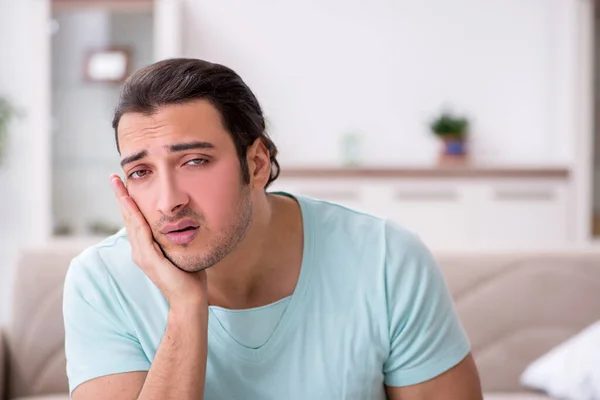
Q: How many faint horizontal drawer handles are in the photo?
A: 3